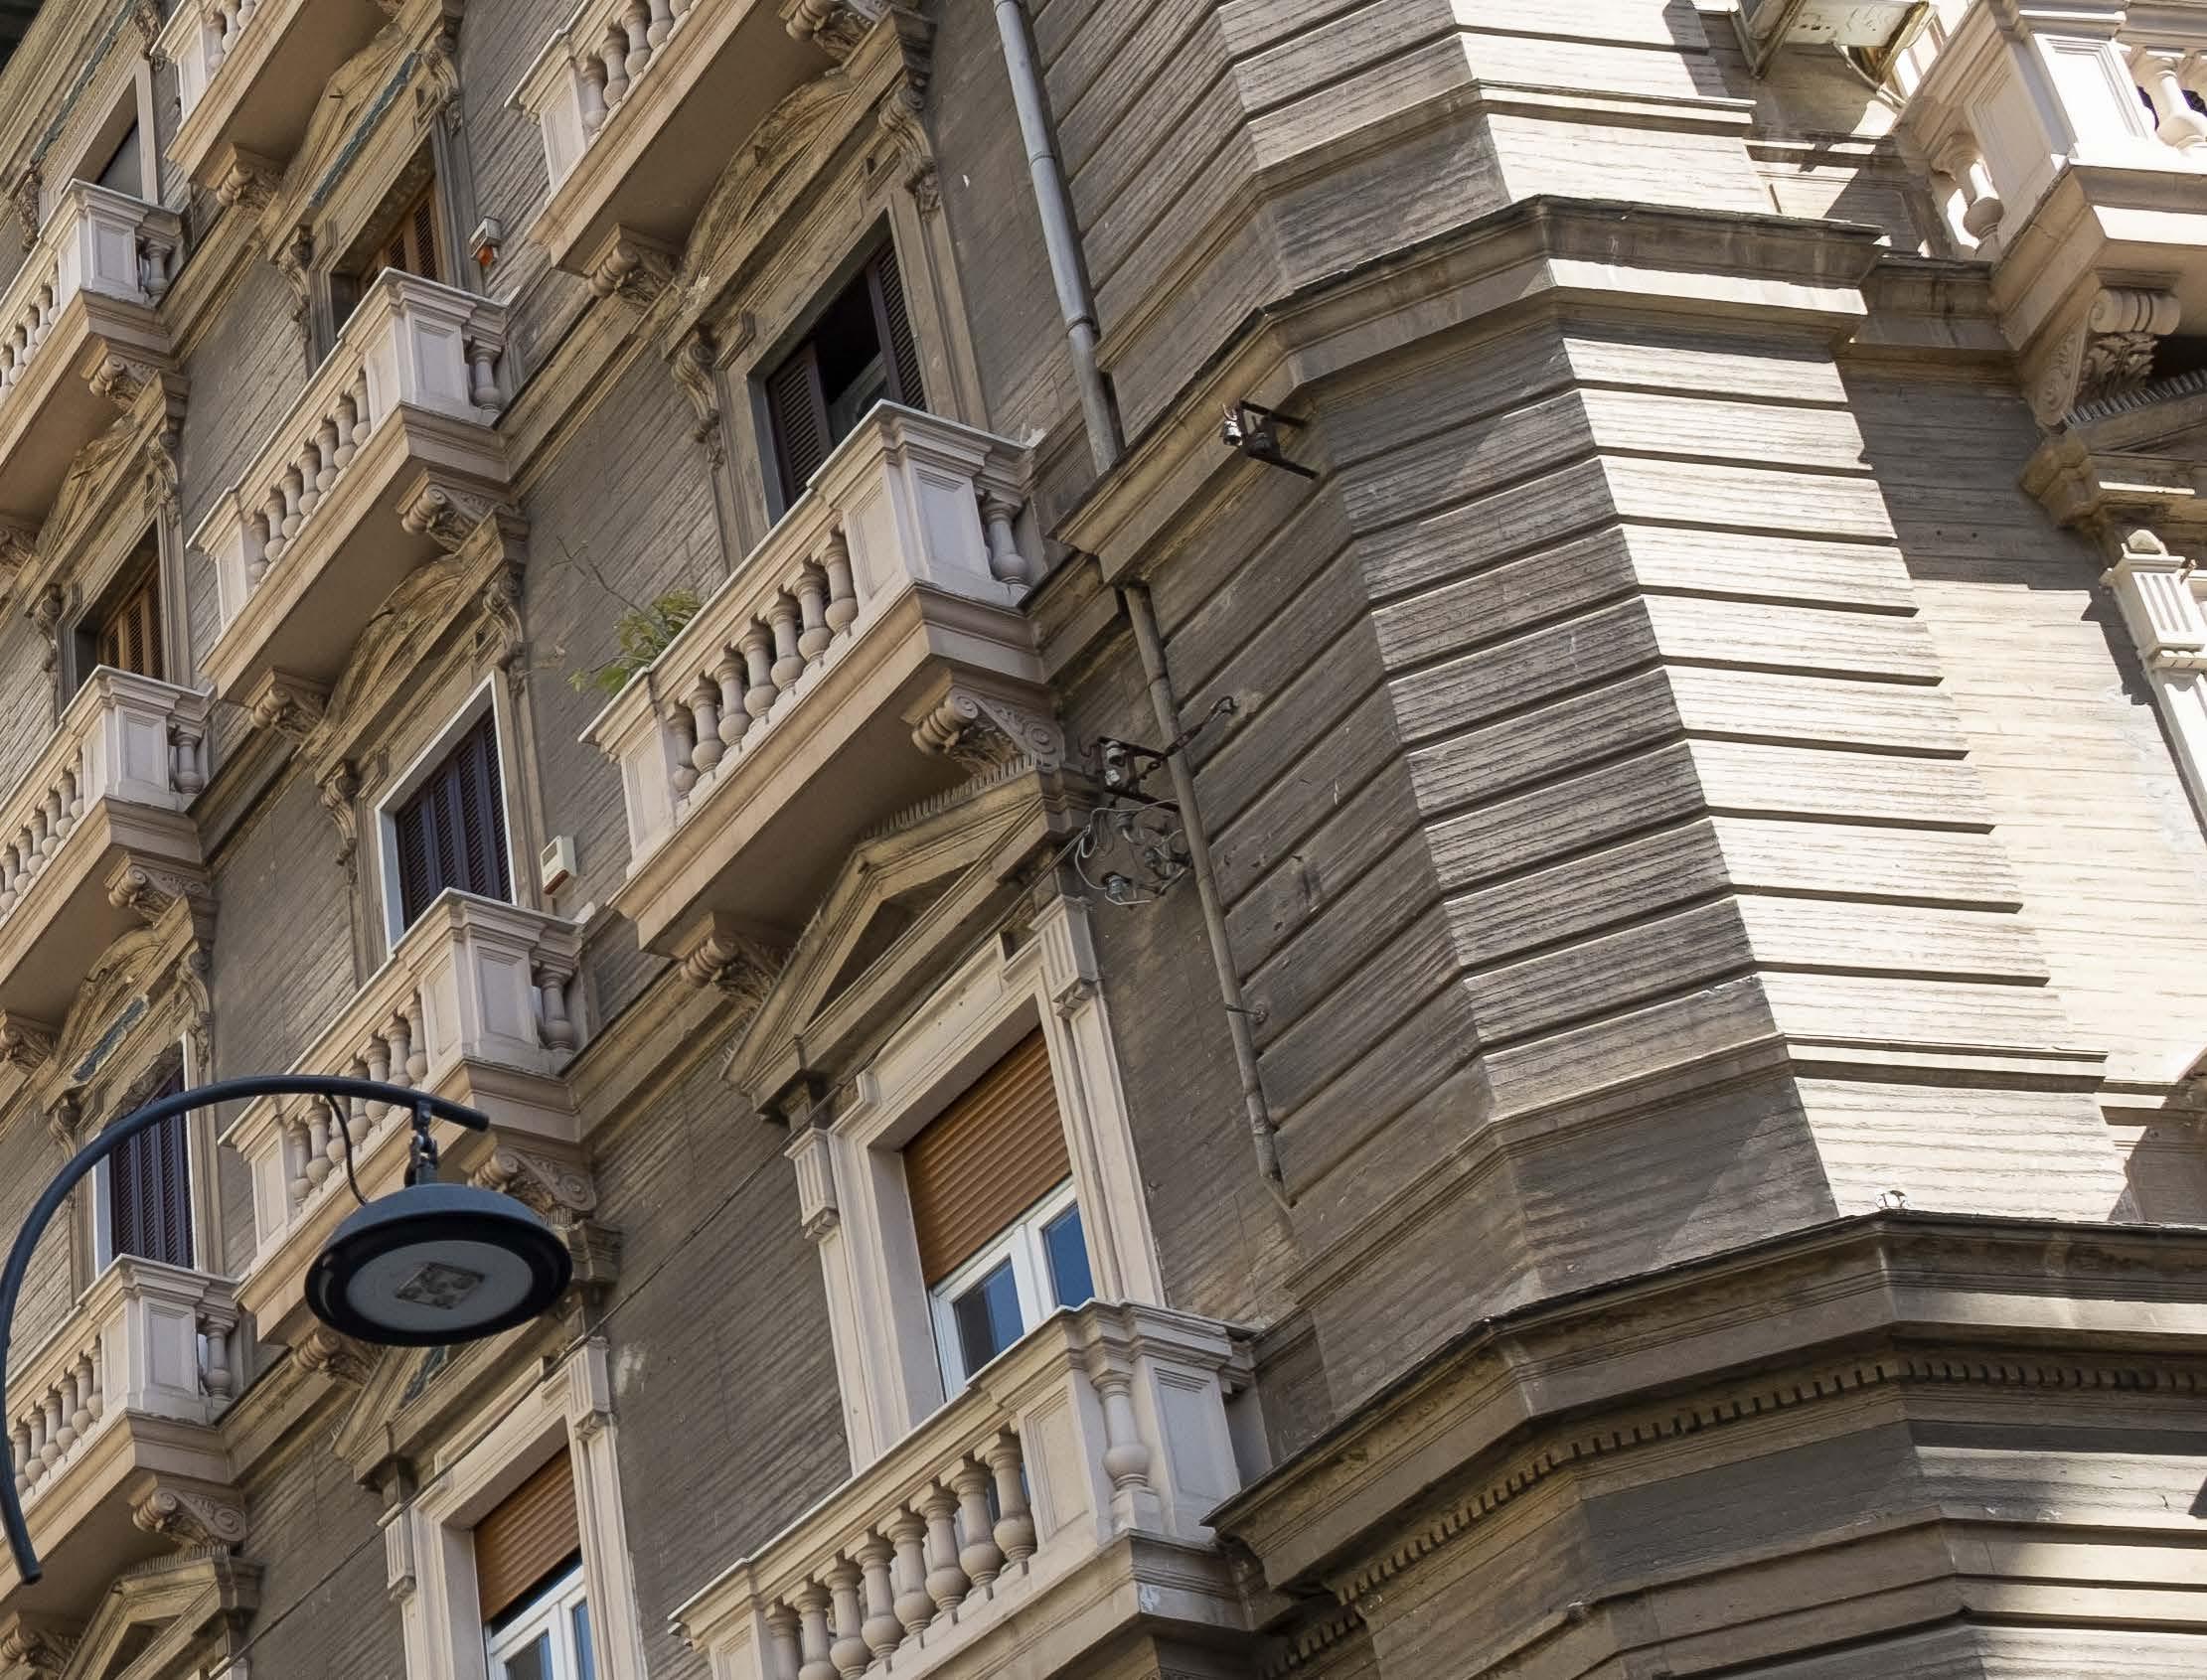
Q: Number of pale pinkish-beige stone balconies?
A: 10